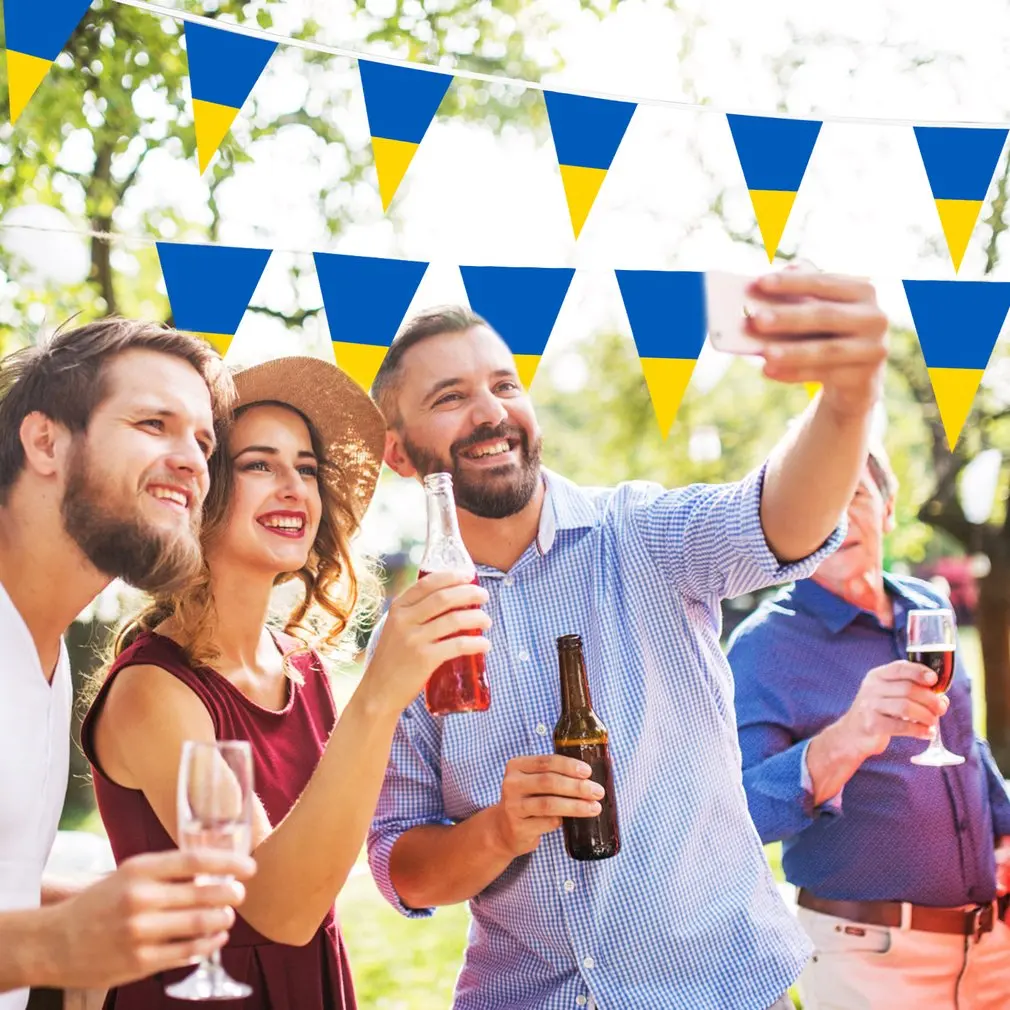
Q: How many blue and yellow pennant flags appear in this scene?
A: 12